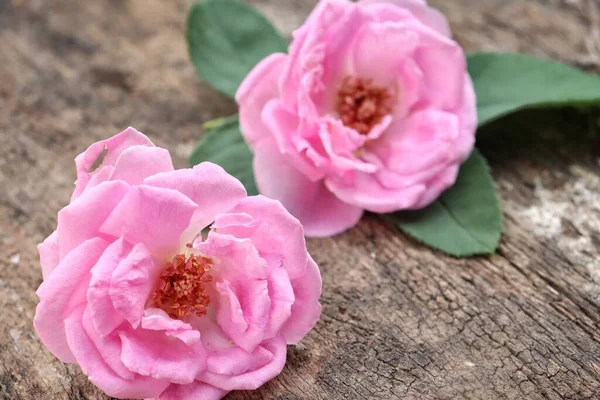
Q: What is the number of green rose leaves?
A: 4